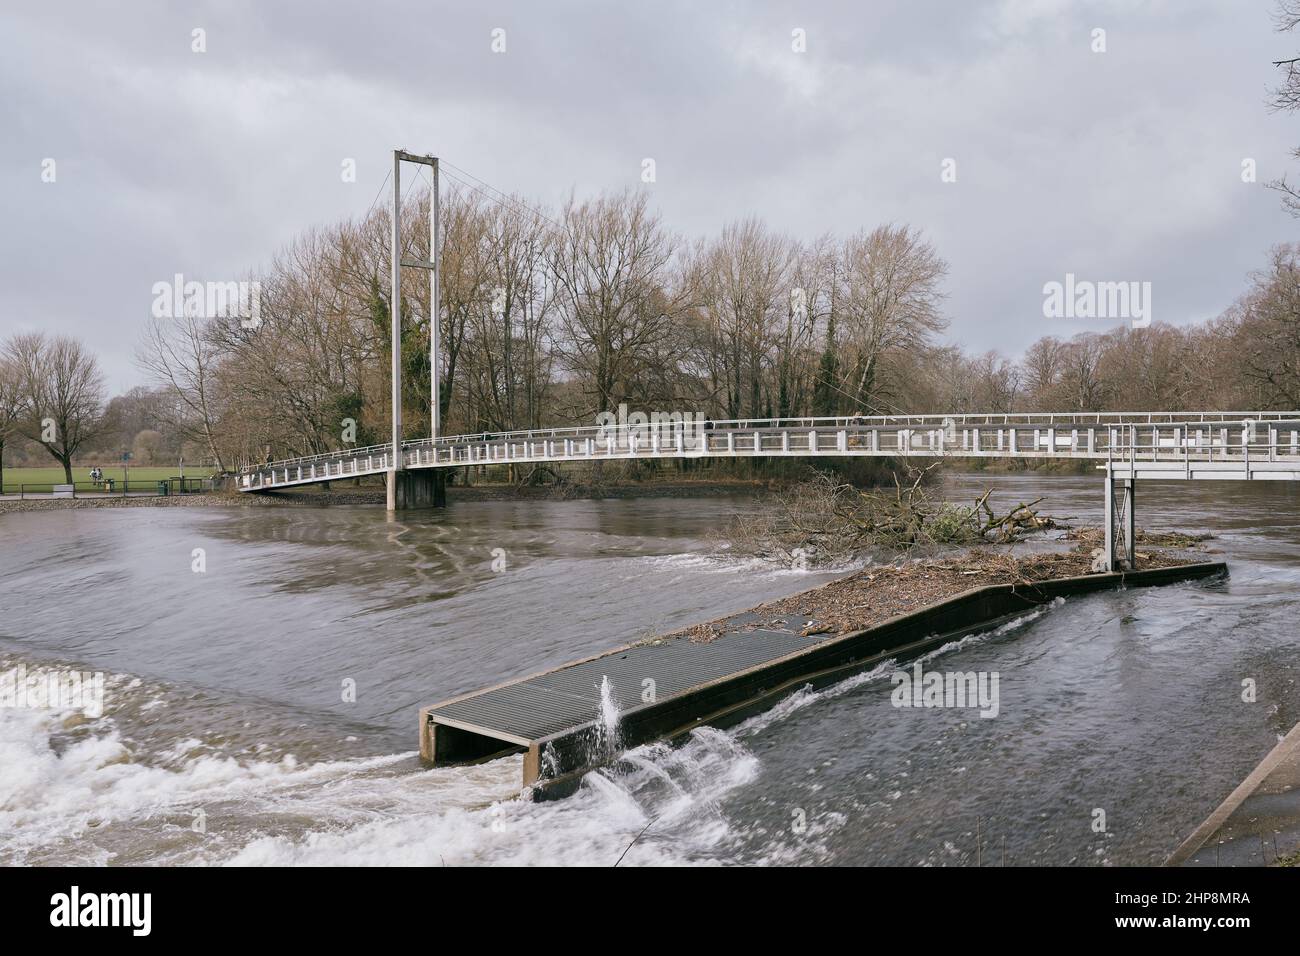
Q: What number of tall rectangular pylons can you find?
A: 1